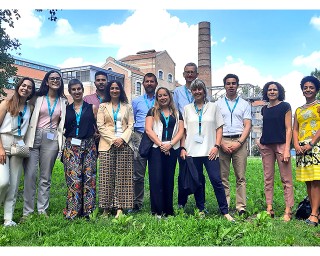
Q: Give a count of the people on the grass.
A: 12